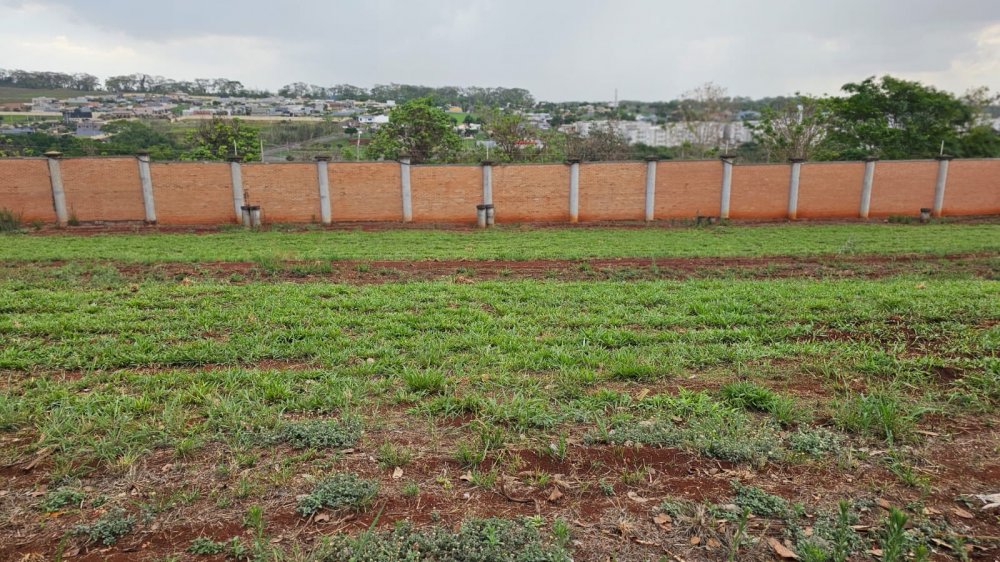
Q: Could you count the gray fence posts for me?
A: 12